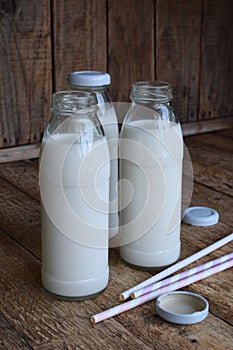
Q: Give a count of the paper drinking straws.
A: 3